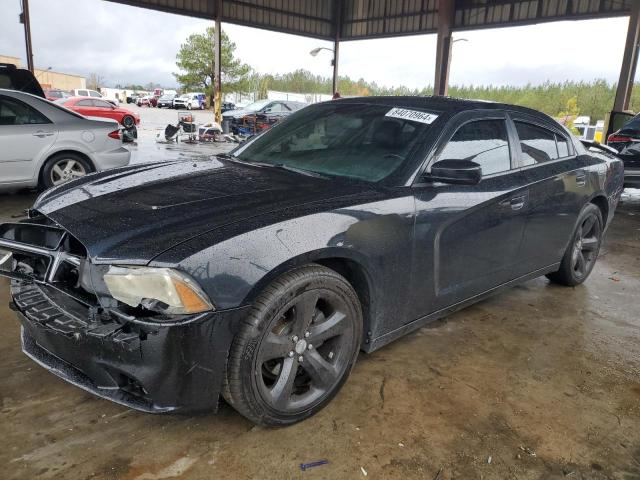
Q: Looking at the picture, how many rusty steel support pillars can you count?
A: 5